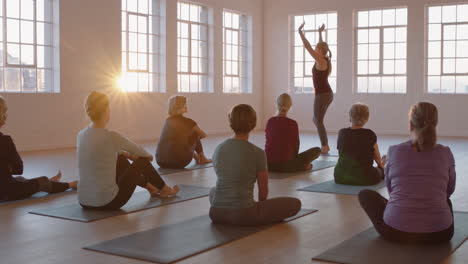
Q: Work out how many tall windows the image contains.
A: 7